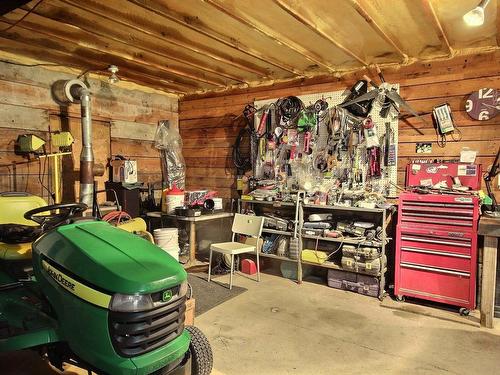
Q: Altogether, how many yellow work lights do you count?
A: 2